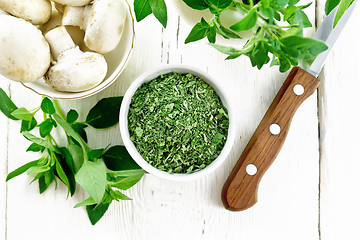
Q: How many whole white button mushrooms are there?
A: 5